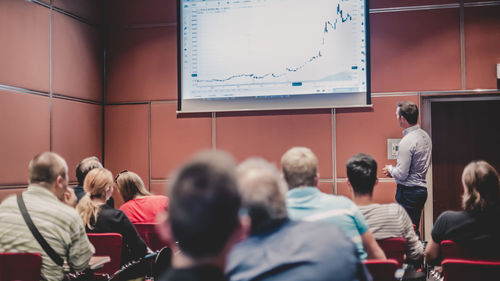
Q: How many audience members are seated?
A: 9